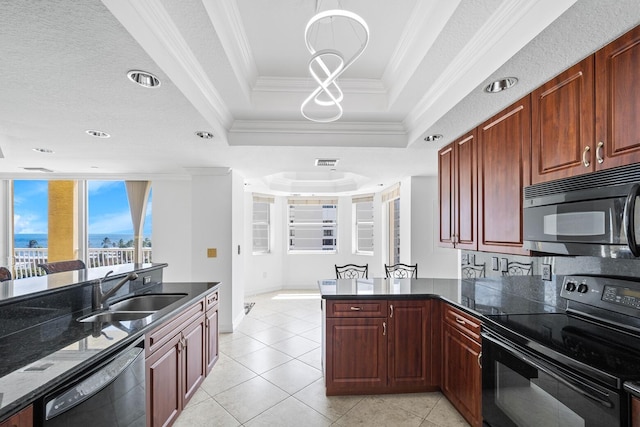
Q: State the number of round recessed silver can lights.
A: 6